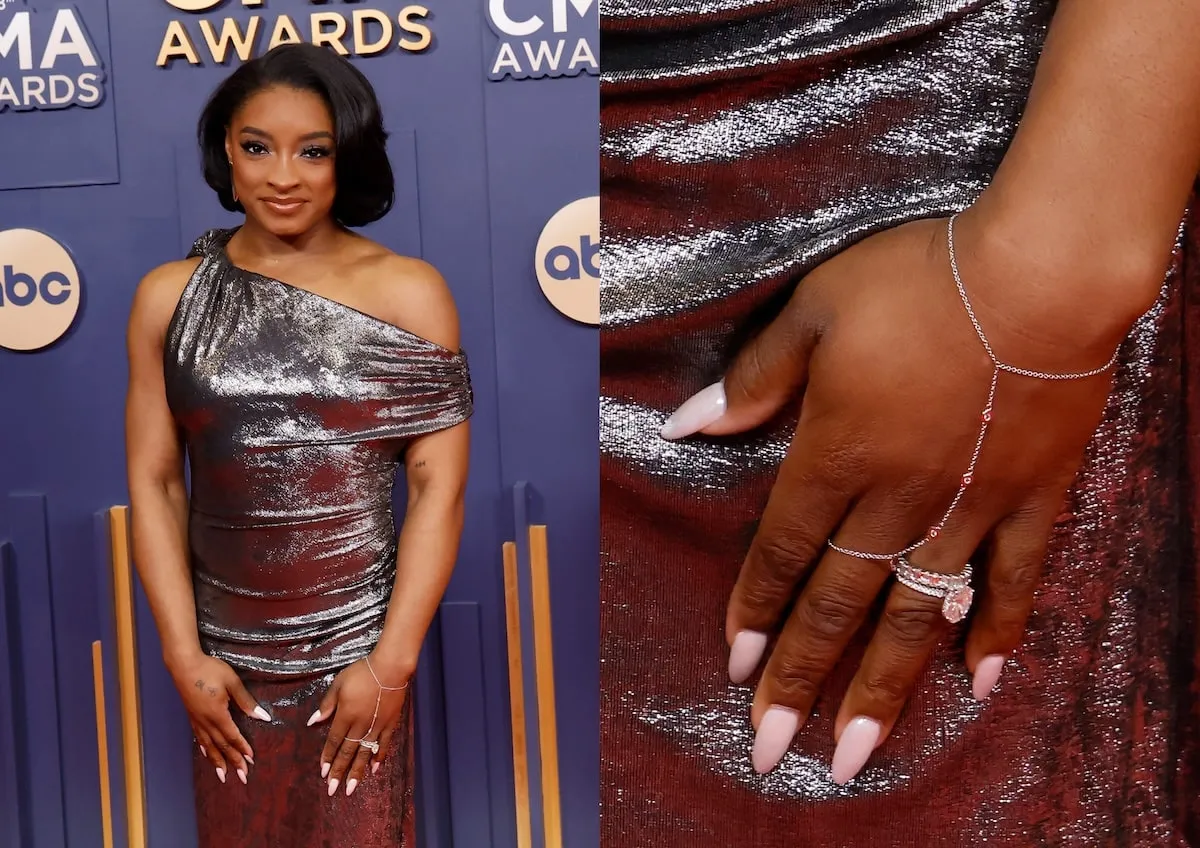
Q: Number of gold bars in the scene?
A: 4